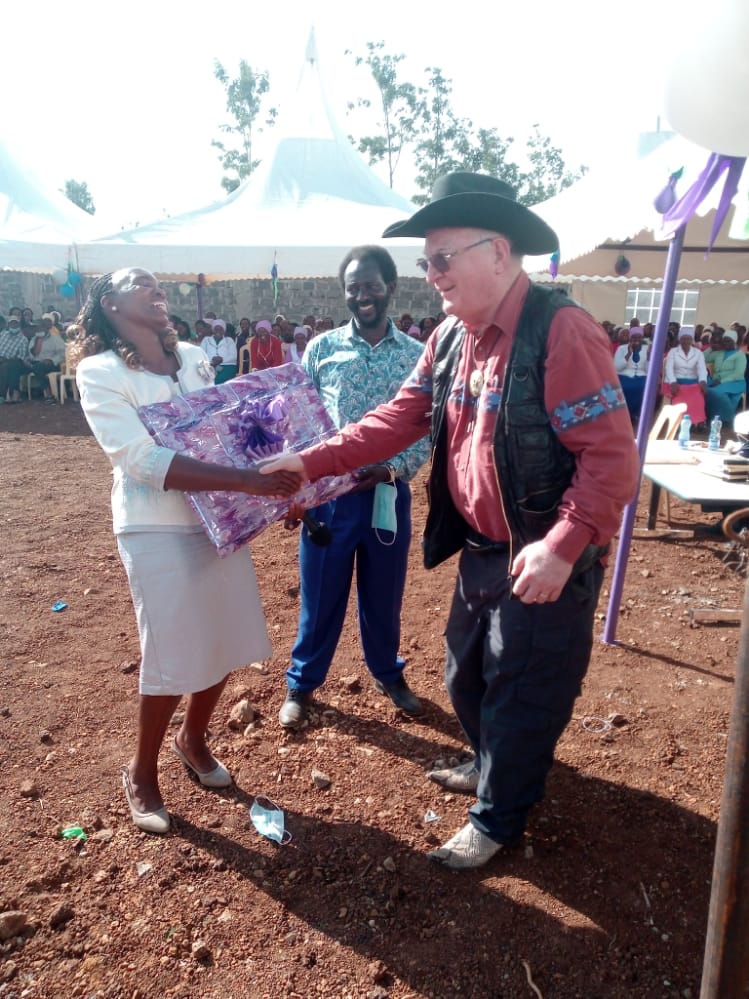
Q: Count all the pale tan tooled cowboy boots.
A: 2